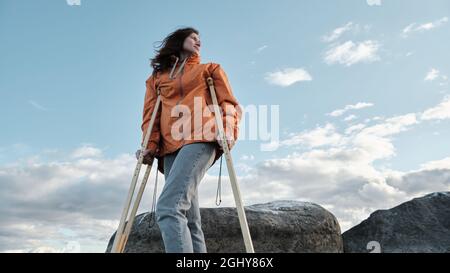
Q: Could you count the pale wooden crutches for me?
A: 2